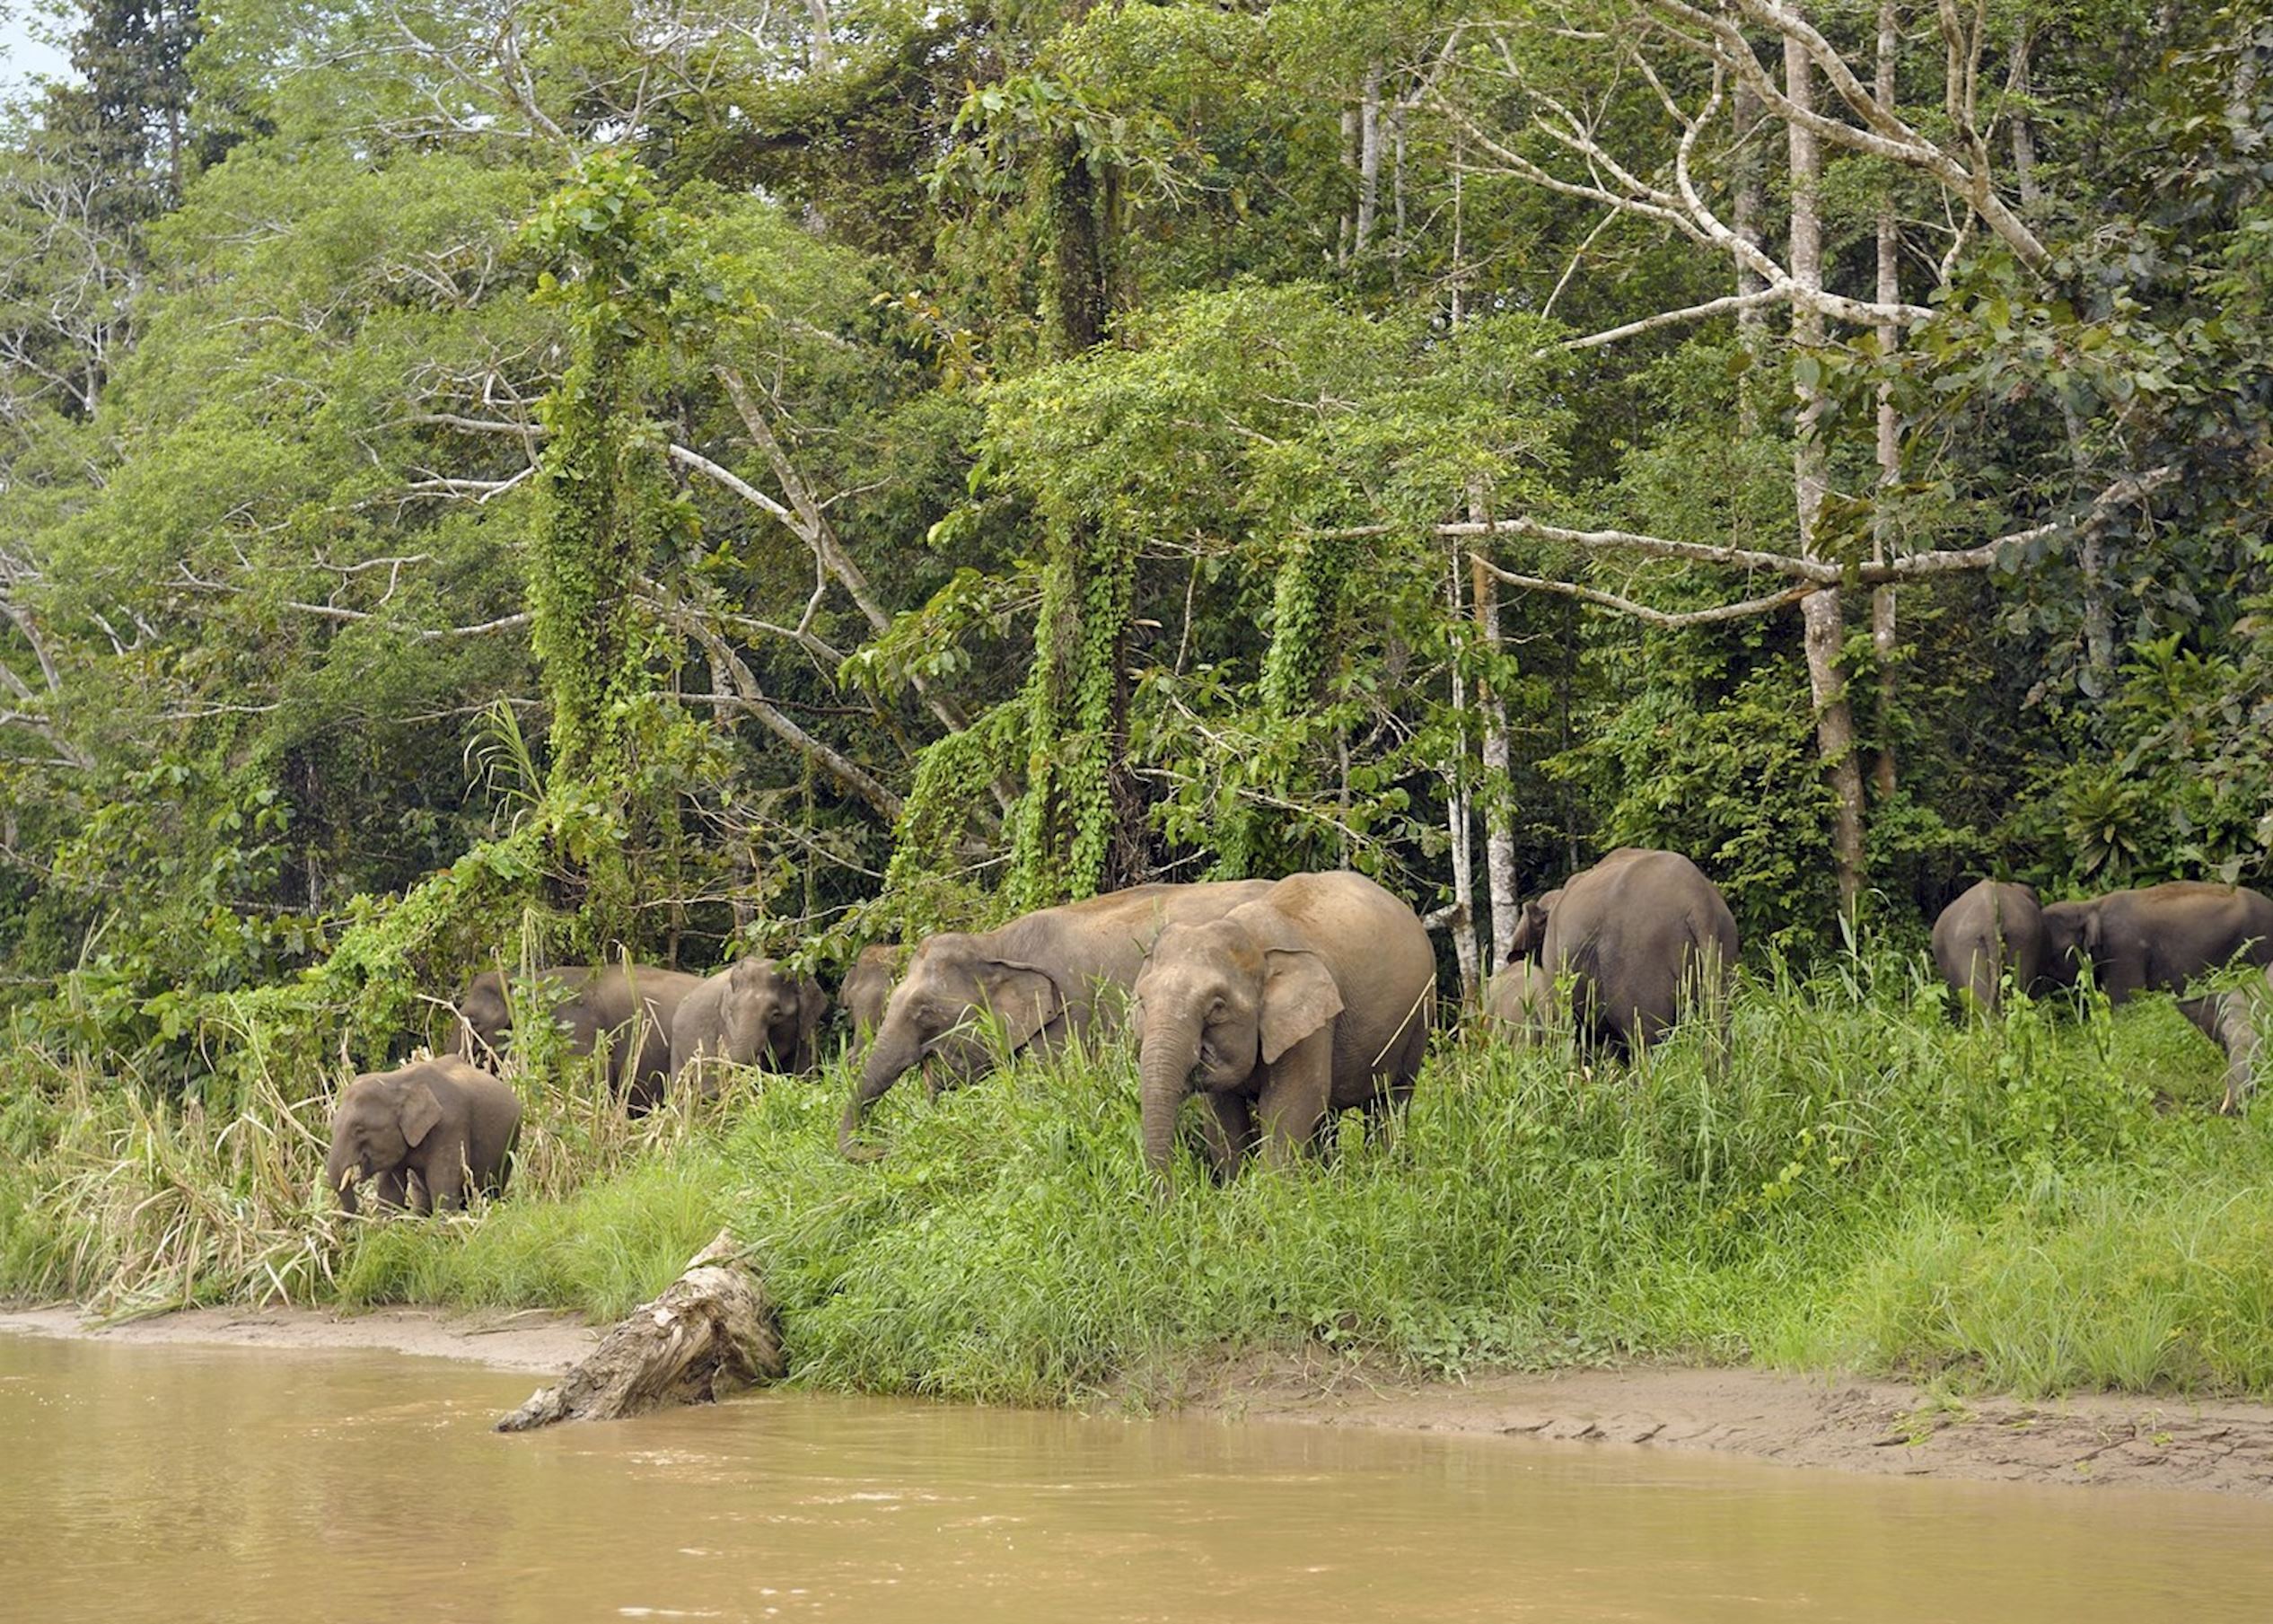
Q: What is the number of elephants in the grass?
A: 11